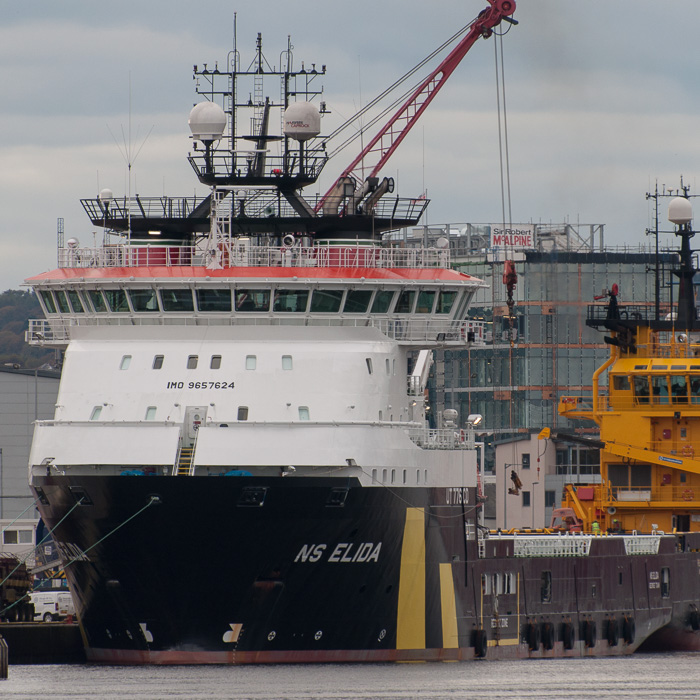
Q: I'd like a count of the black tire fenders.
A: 8